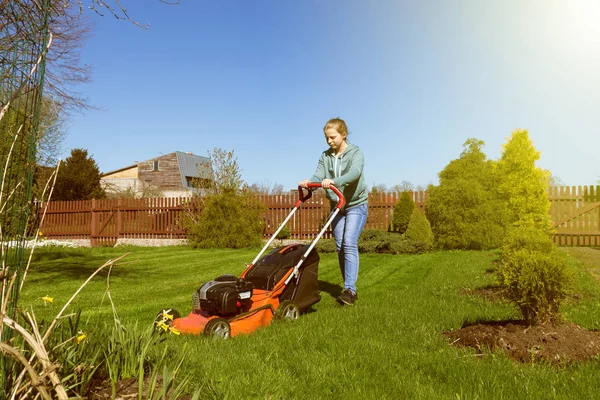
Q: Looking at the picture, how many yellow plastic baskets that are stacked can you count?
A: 0